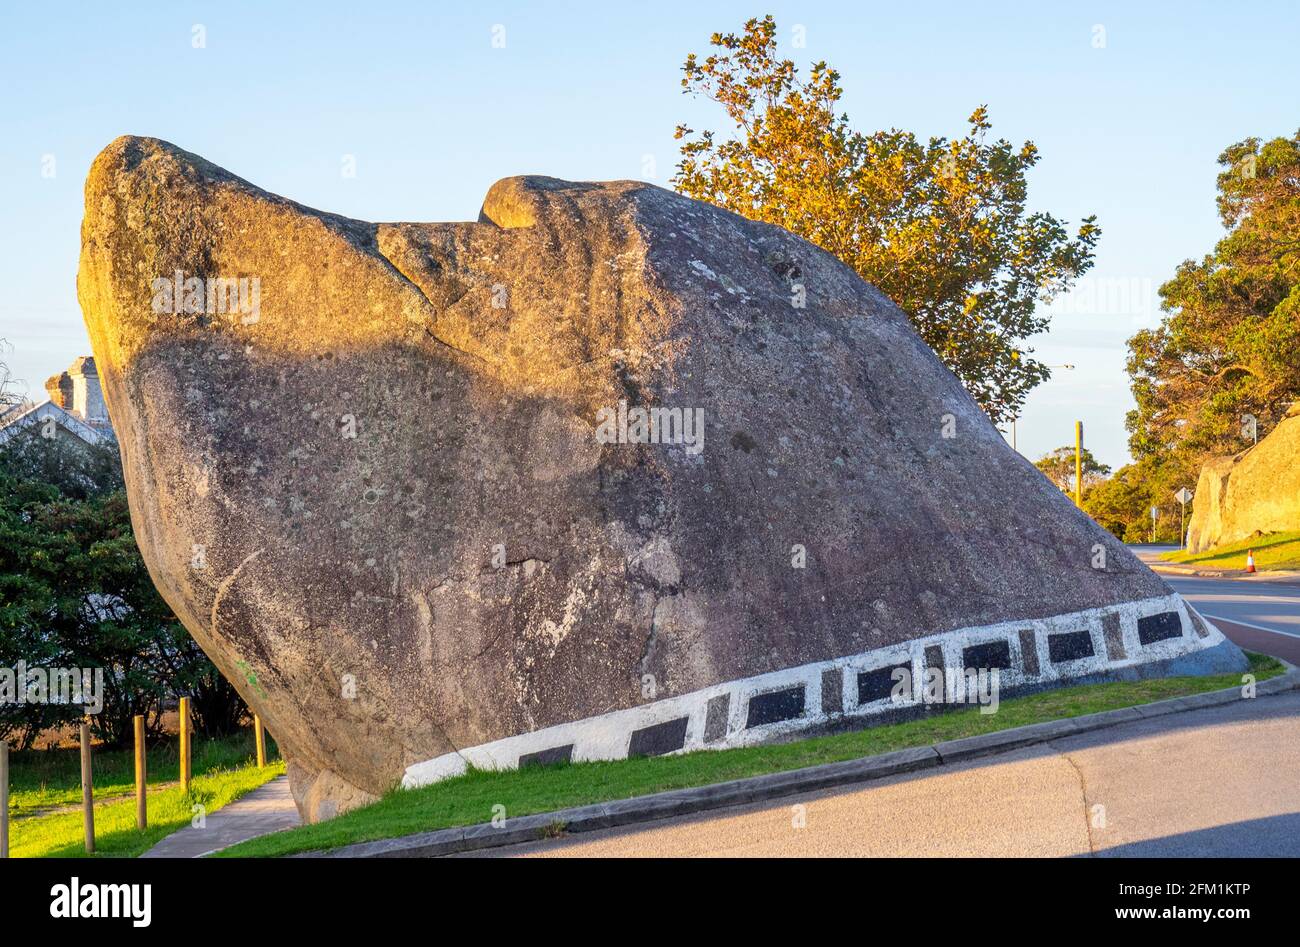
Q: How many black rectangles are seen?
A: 7